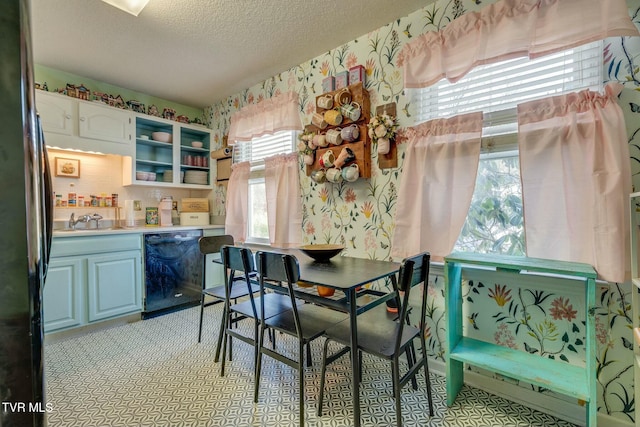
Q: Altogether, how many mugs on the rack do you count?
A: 13